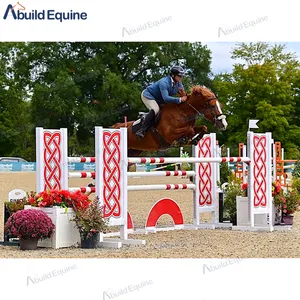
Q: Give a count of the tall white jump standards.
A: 4